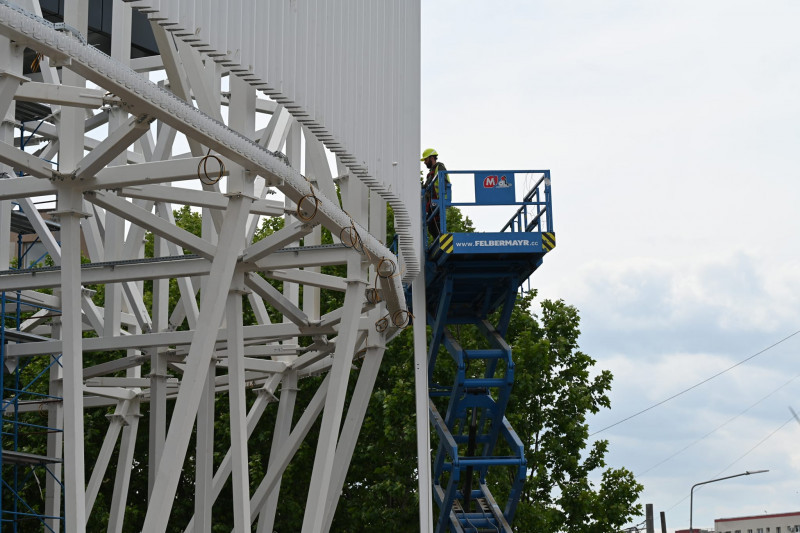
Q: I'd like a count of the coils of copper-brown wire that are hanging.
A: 7